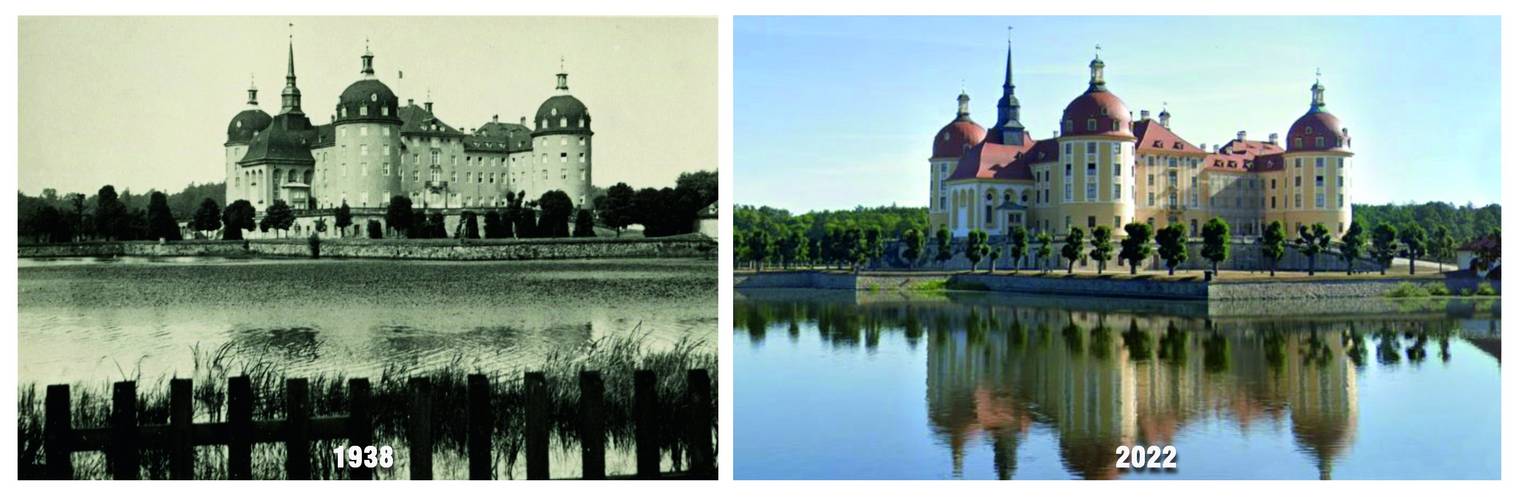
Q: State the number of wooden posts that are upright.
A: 12